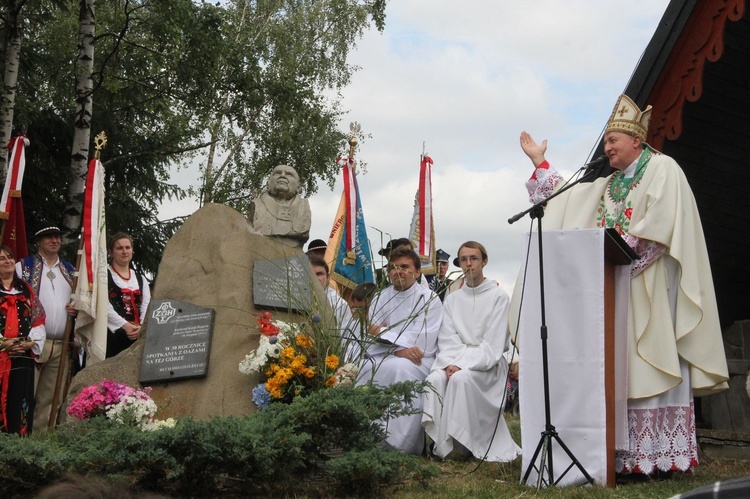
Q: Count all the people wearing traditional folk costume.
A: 3